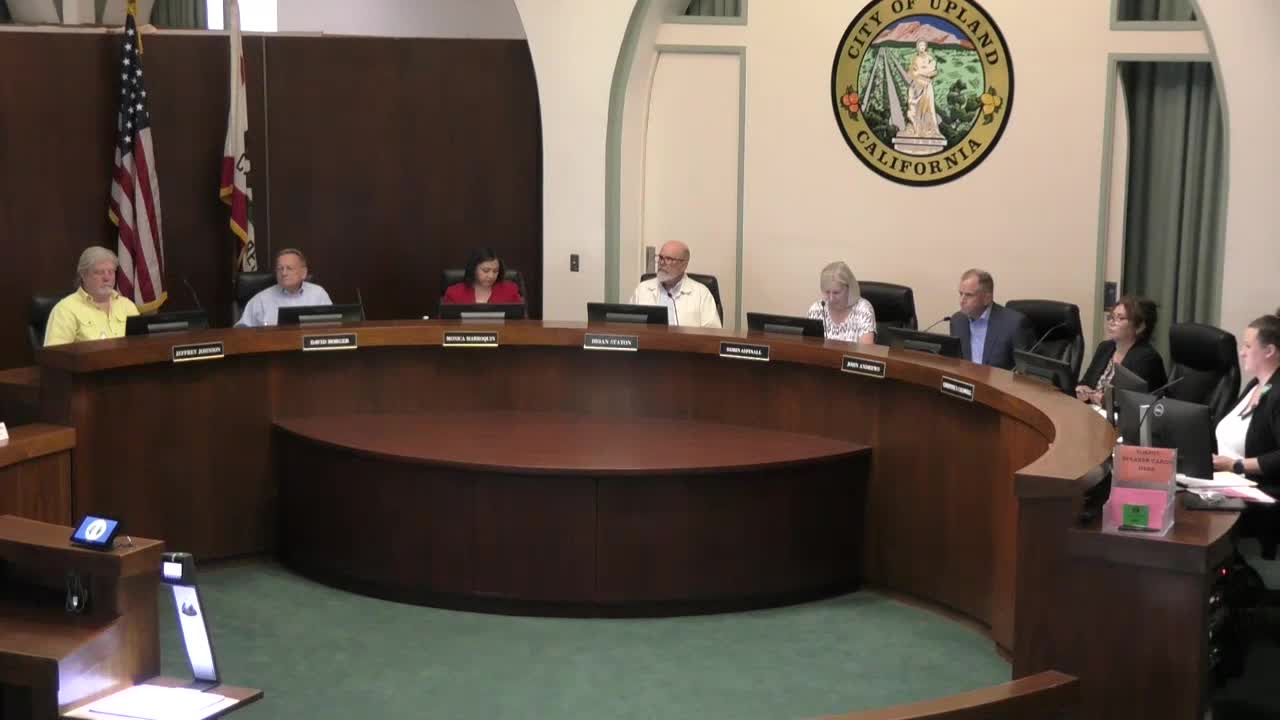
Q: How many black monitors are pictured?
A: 9